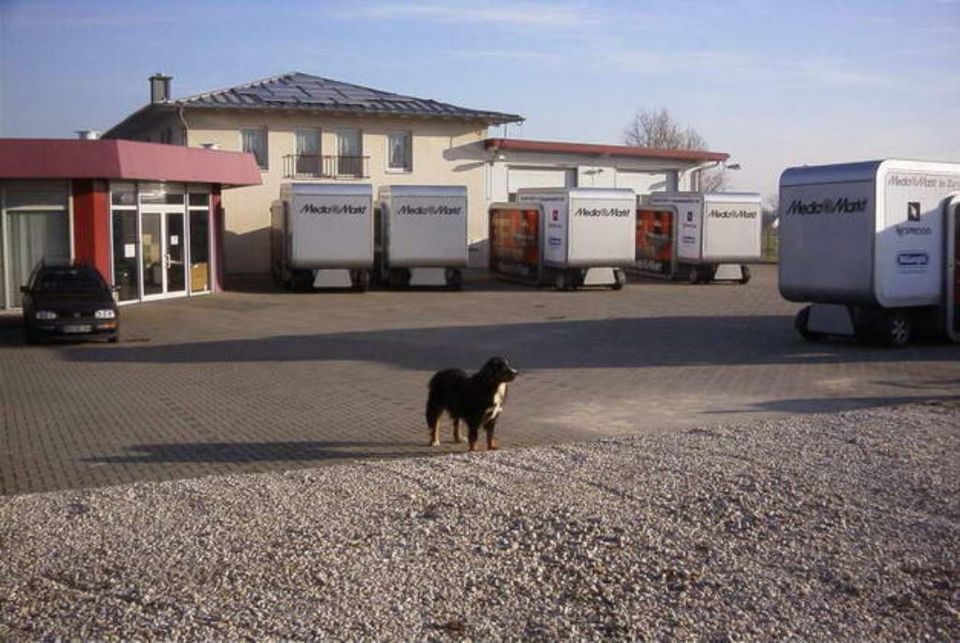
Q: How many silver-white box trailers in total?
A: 5